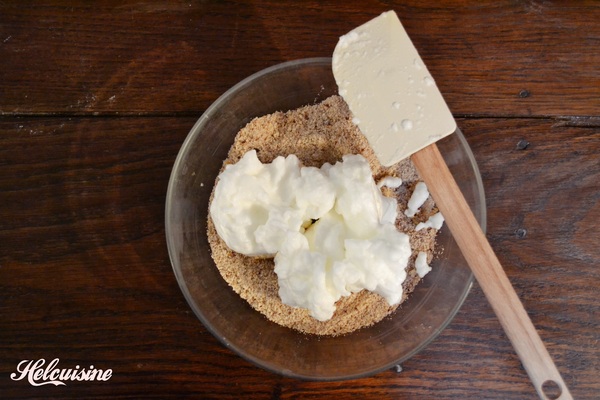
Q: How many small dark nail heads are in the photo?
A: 3